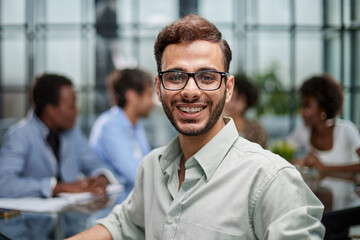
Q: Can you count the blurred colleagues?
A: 4